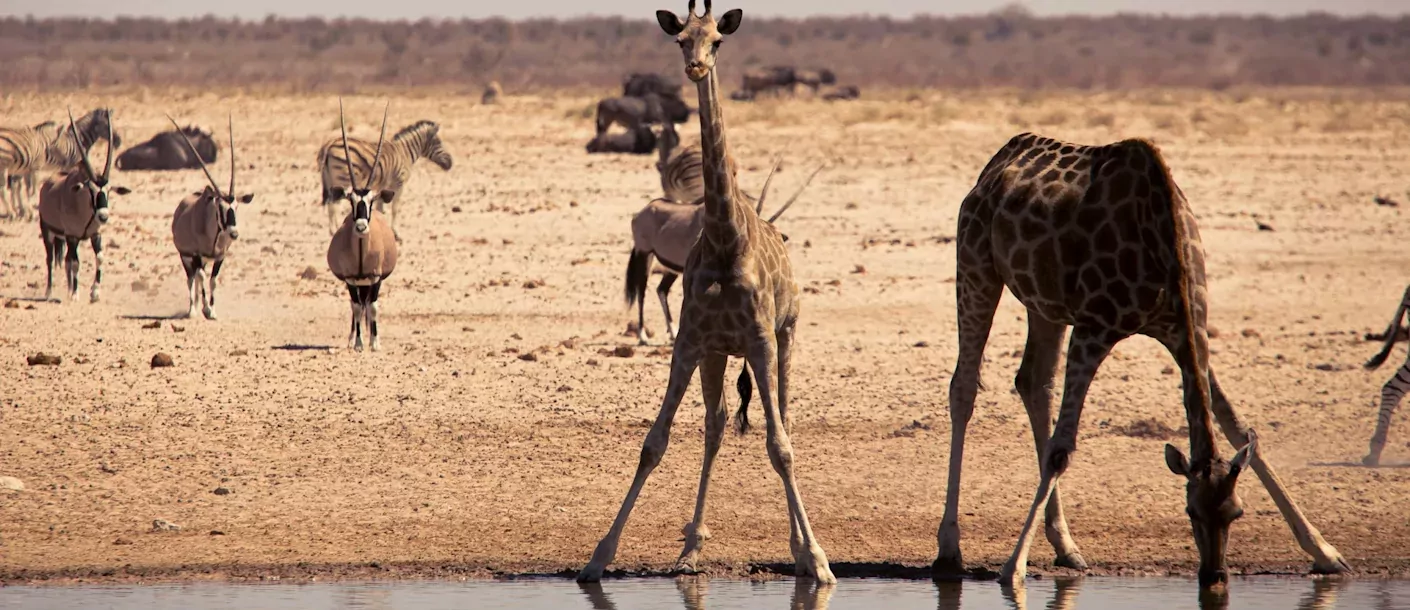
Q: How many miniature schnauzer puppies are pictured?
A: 0